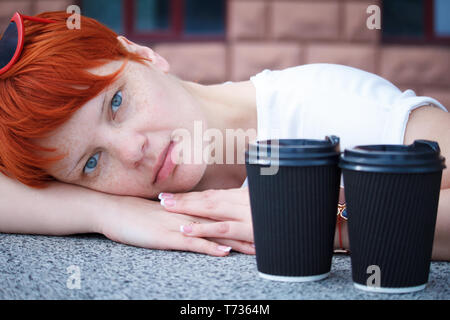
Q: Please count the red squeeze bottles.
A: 0